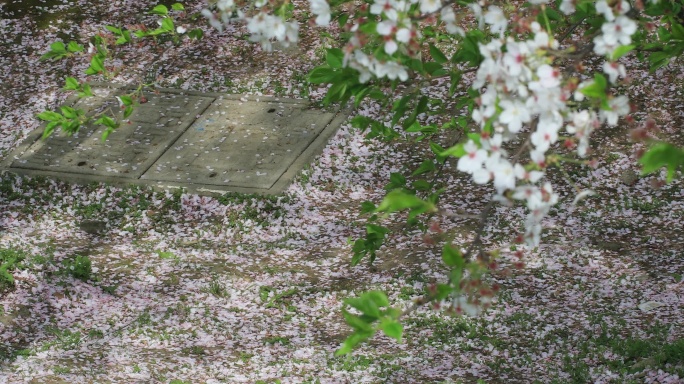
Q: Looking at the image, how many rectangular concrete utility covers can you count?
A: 2